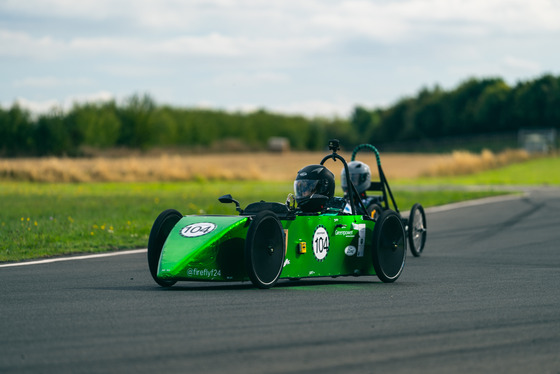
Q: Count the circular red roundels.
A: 0